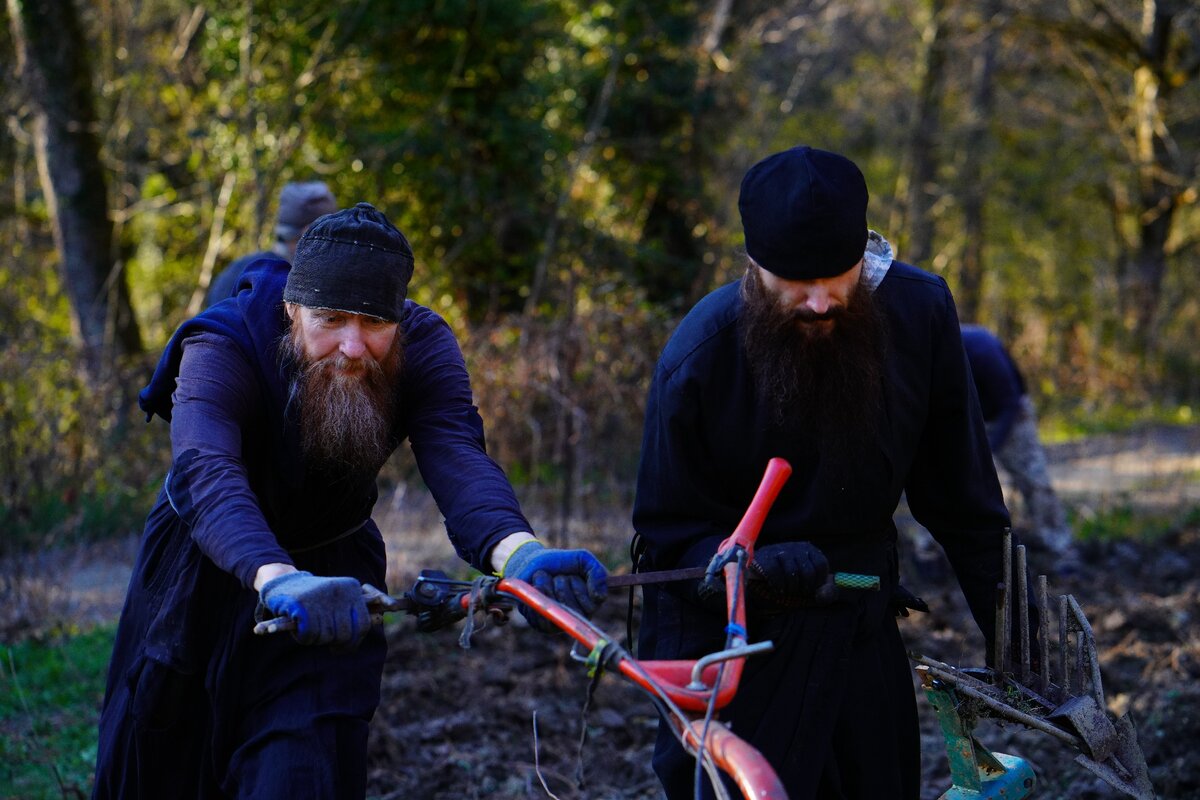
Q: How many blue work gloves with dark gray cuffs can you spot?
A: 2